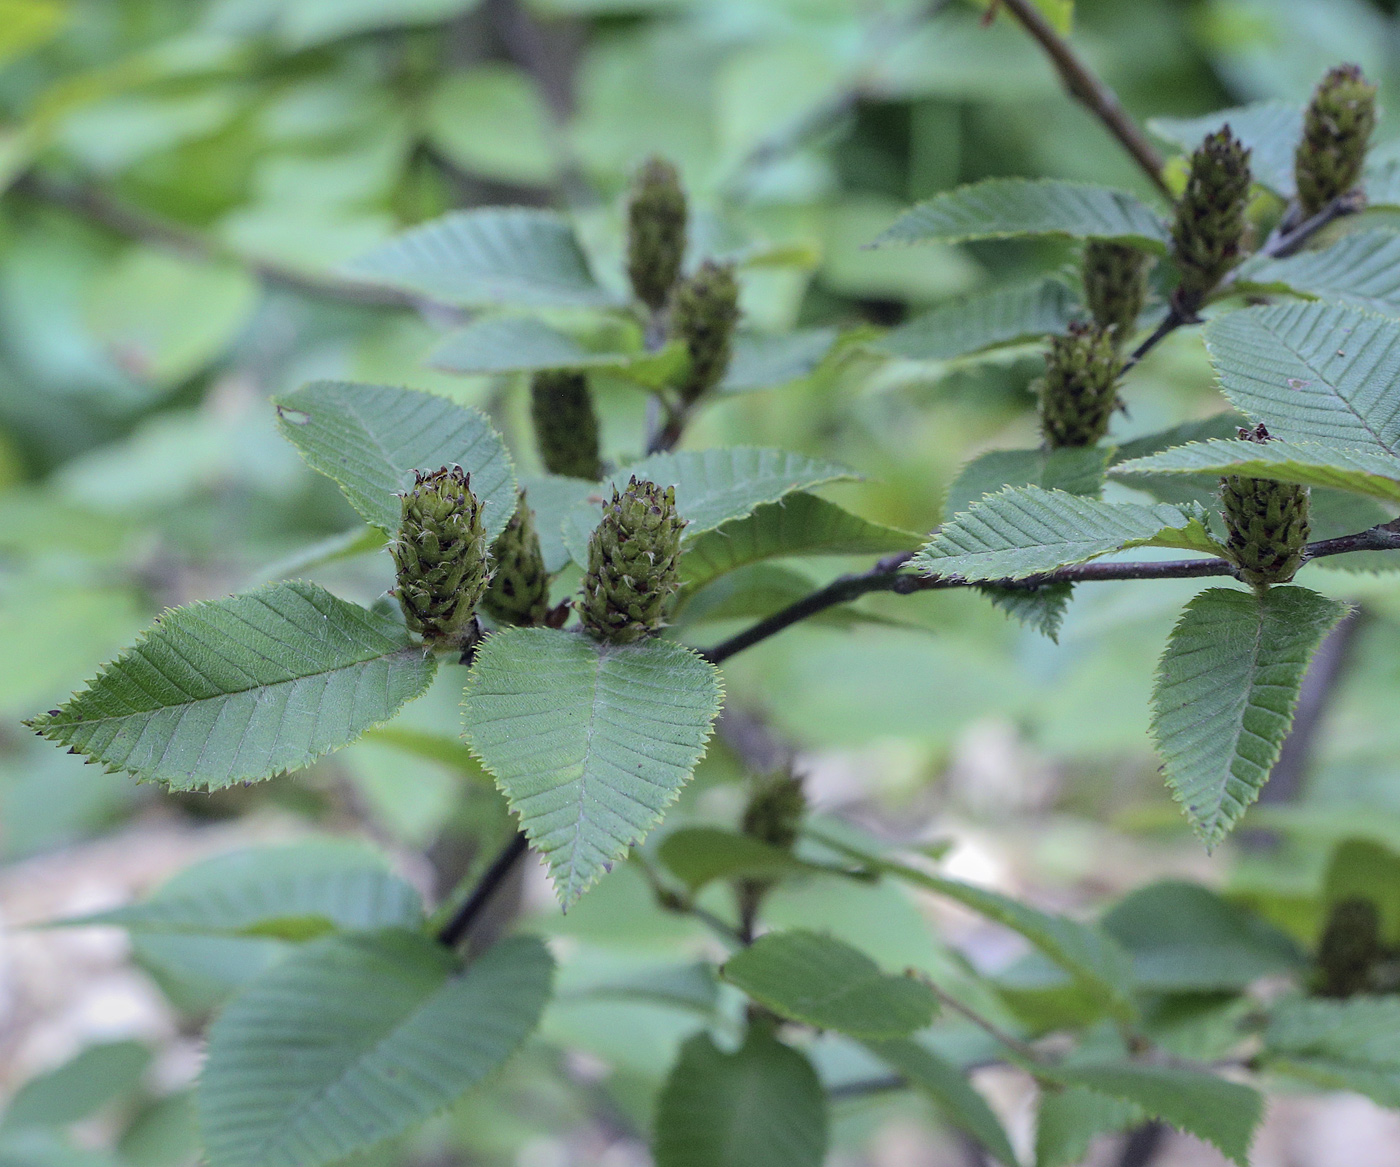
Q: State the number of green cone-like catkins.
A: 13